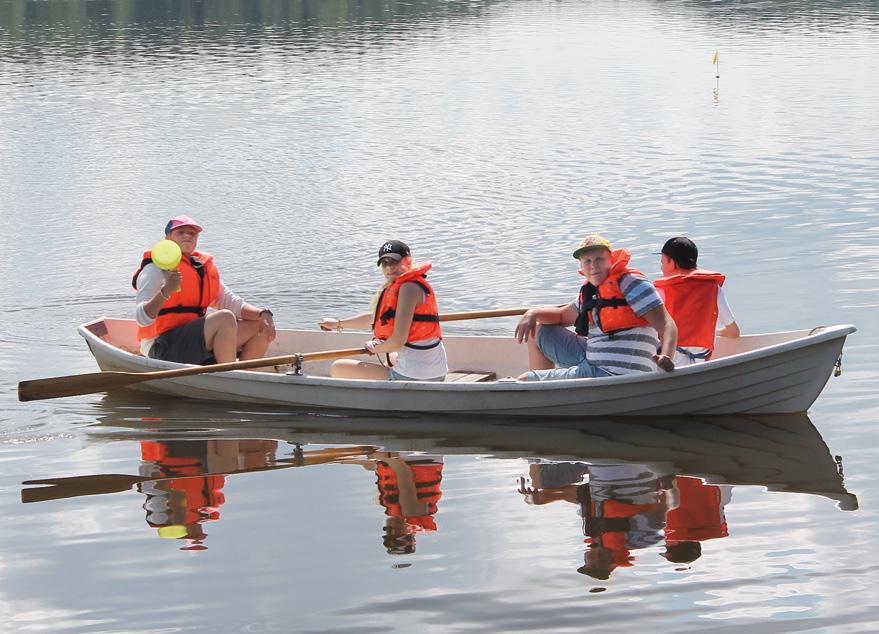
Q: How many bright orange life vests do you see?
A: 4